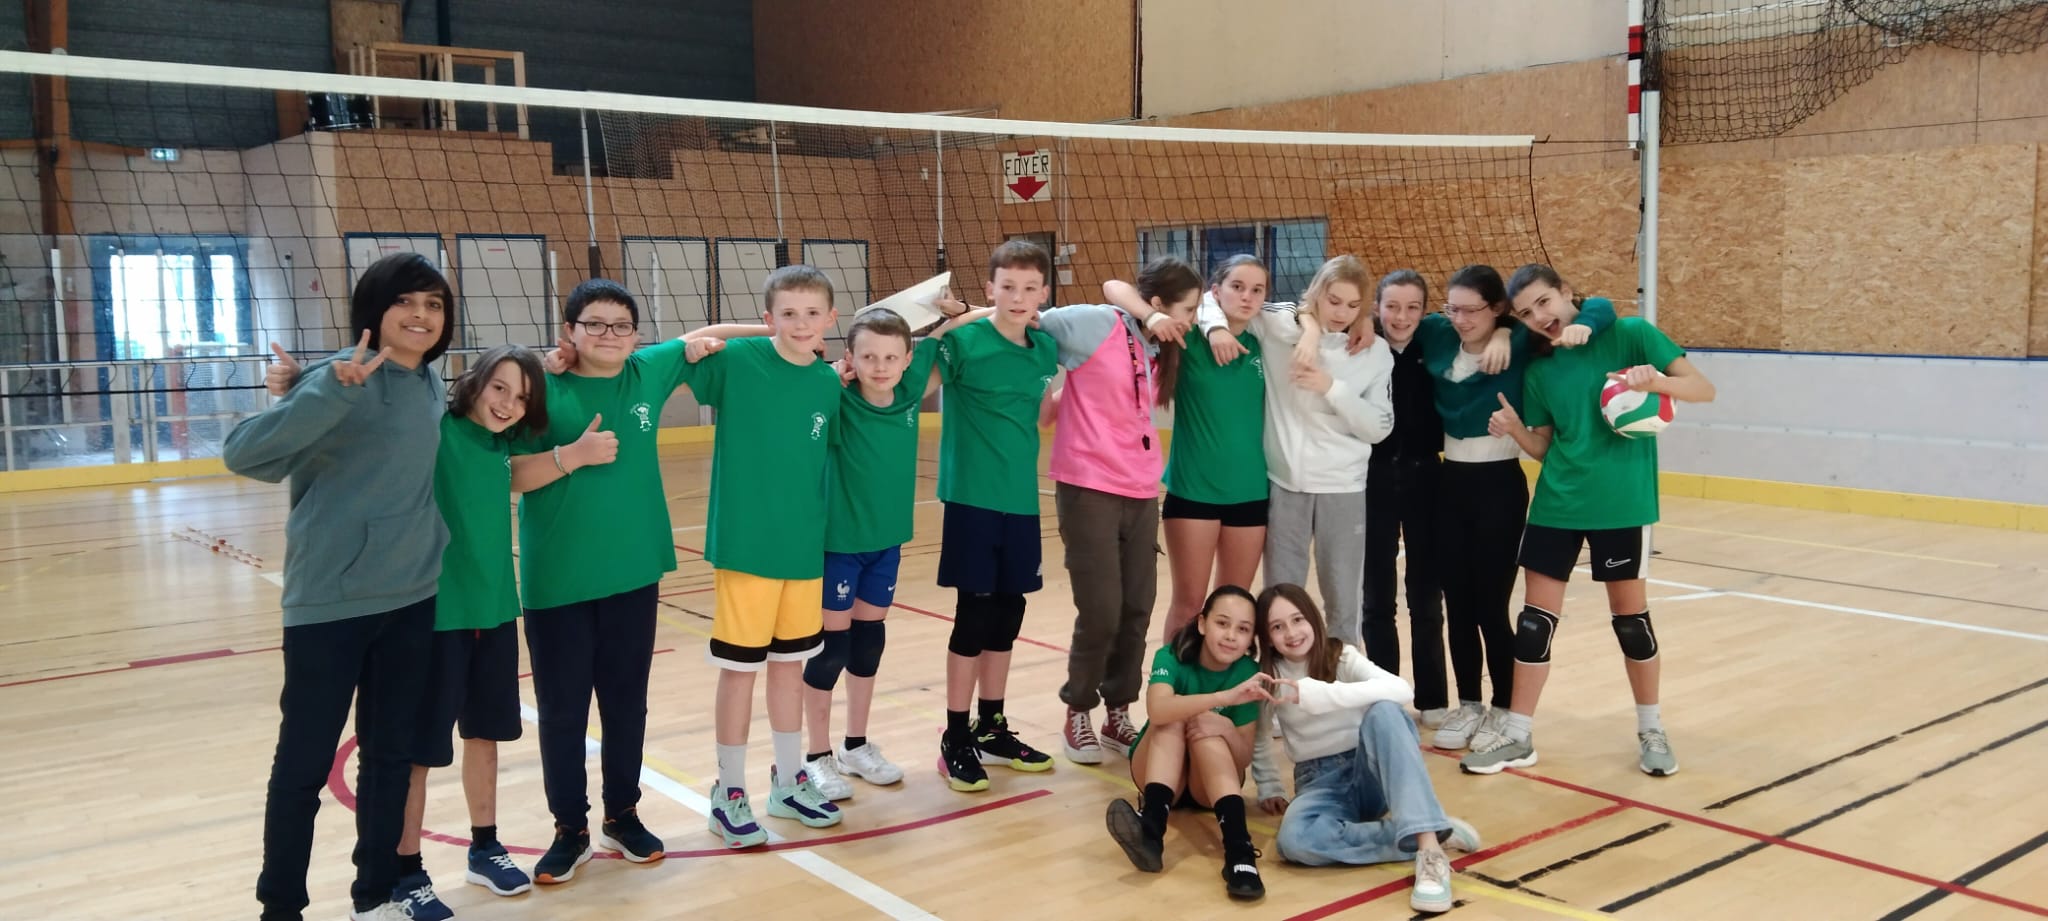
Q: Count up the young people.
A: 14